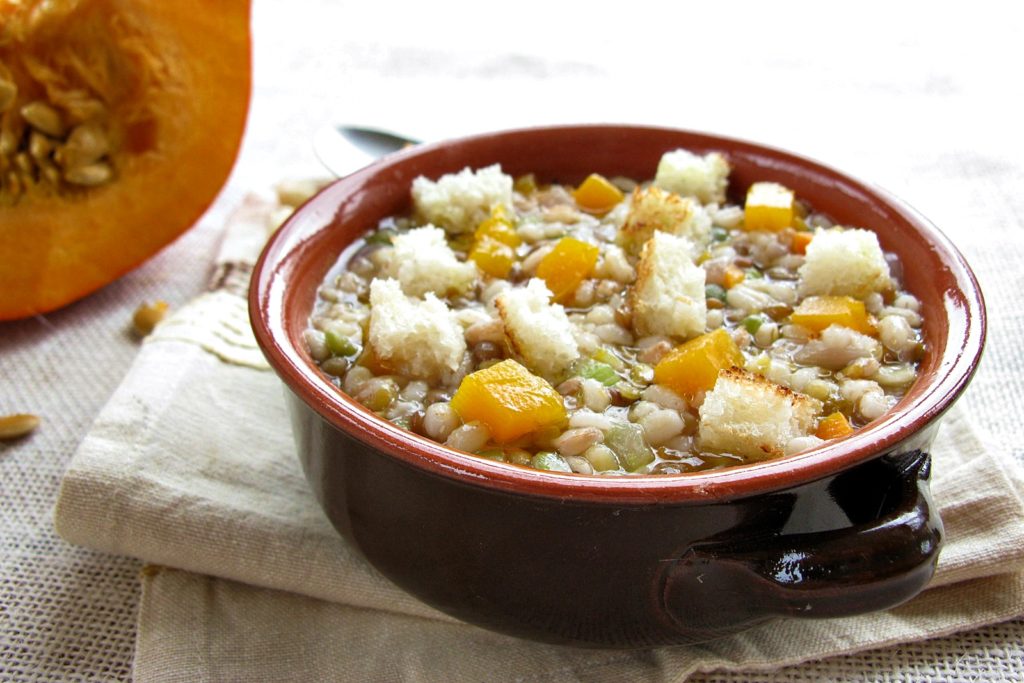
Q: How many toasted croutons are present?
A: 9